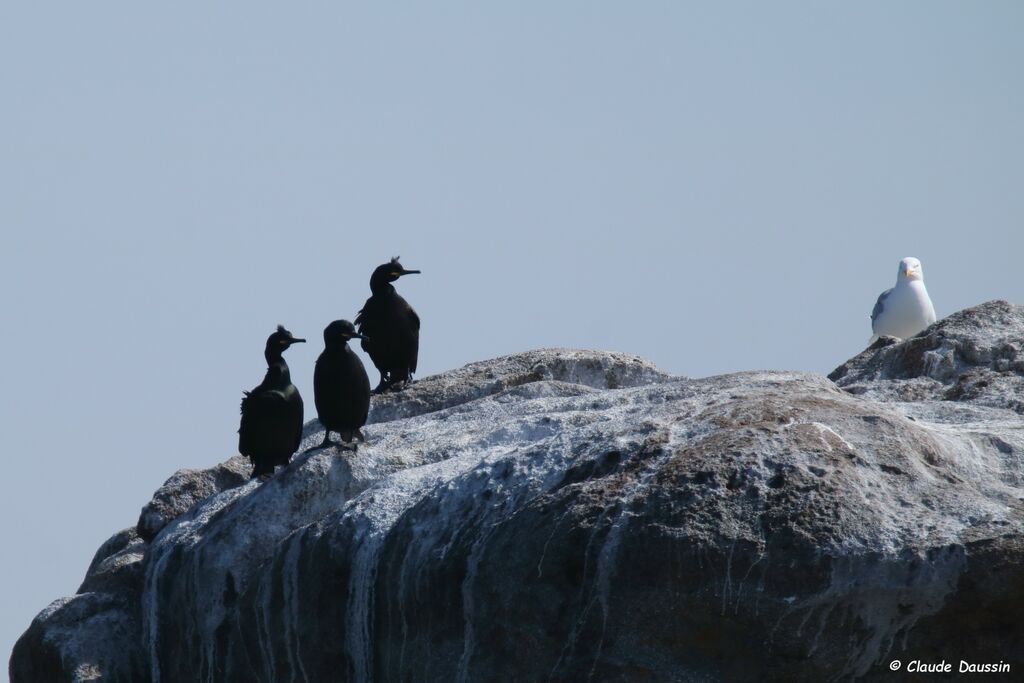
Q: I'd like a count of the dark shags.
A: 3